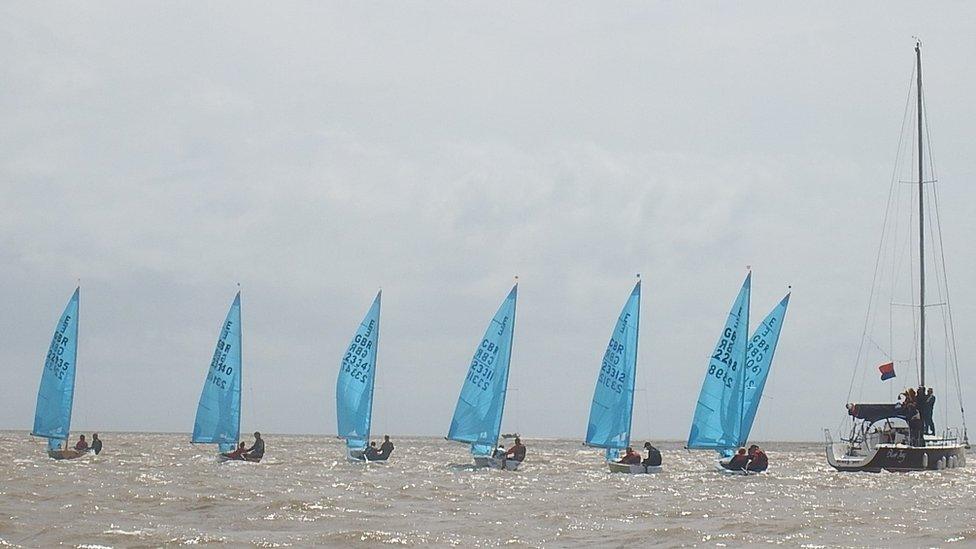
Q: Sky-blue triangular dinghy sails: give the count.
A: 7